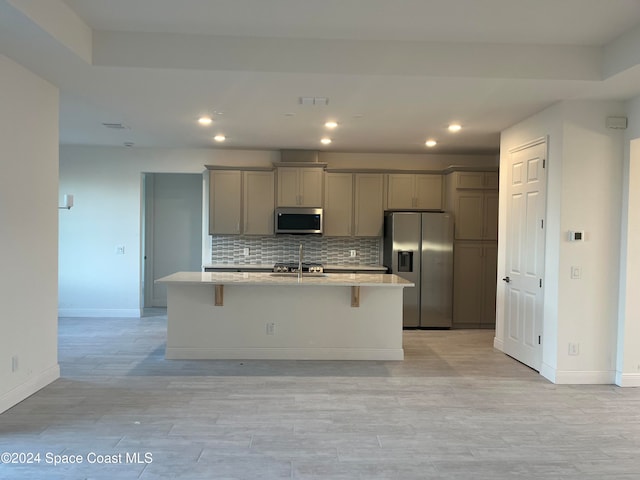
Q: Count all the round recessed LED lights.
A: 6